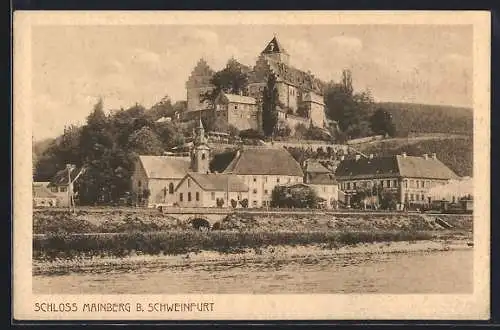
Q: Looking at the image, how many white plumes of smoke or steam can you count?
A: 1